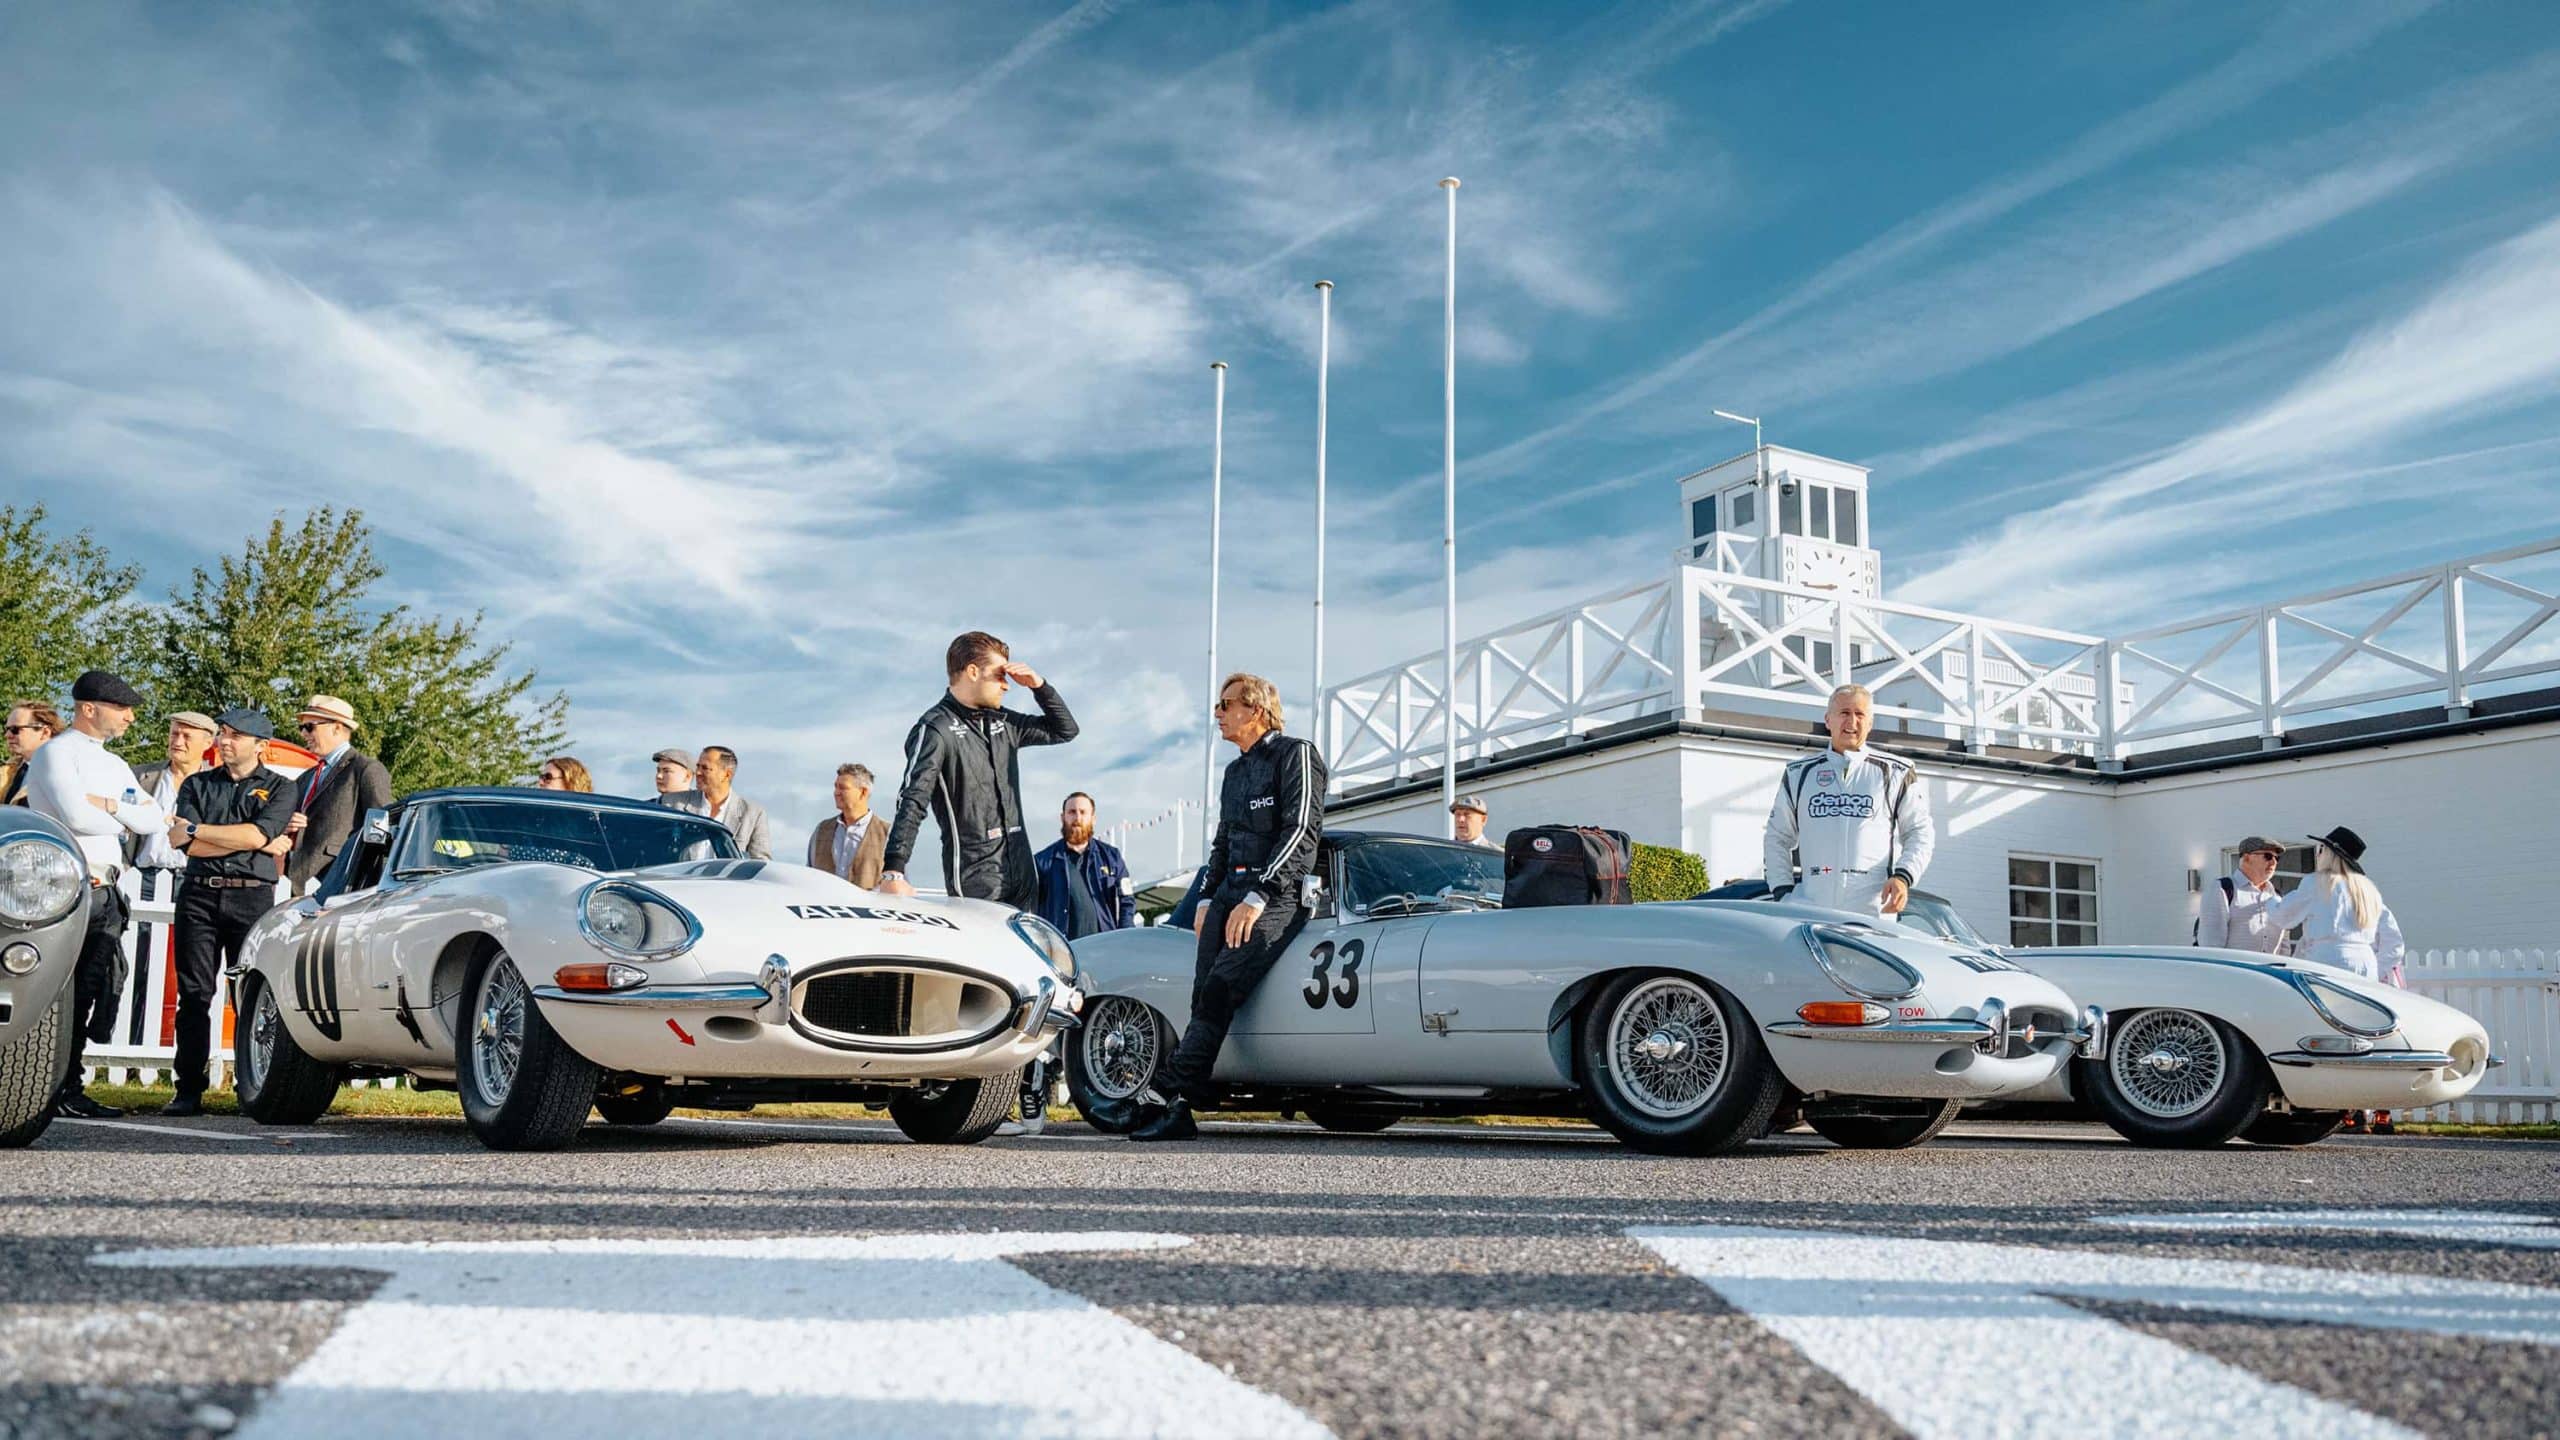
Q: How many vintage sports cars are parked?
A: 4